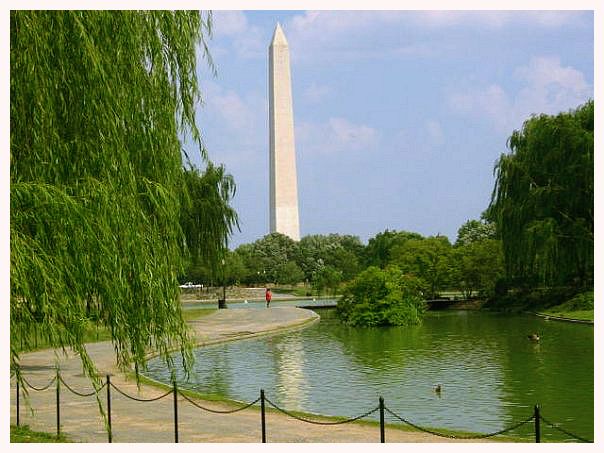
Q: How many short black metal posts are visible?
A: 7